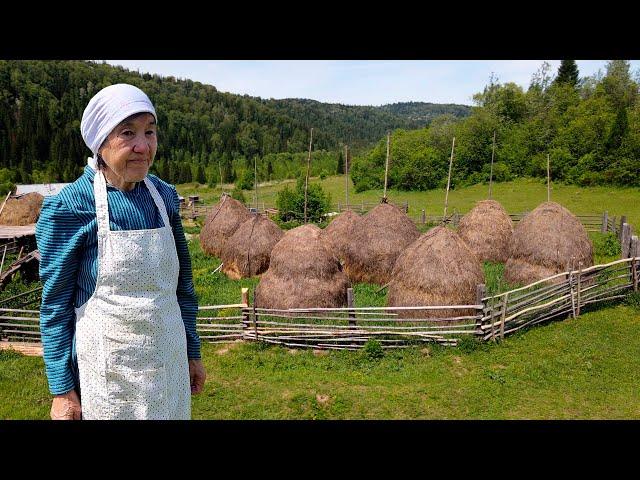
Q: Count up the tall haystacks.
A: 8